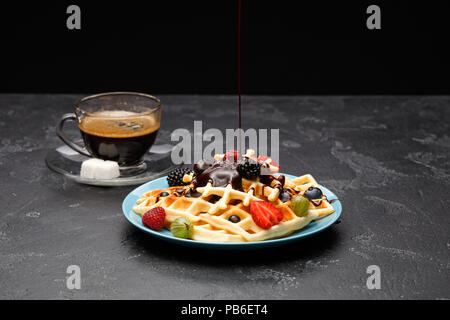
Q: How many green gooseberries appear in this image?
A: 2